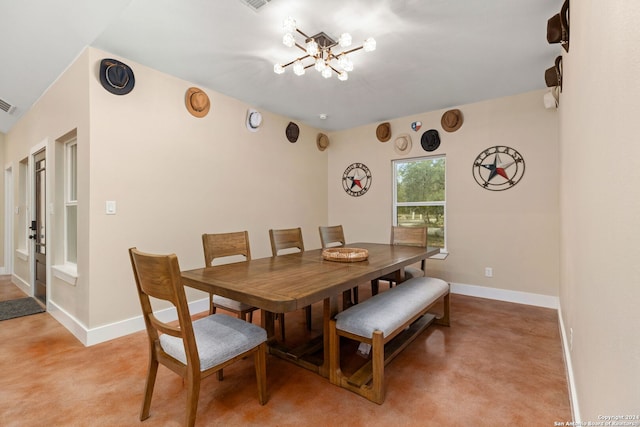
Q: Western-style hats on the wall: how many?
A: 12